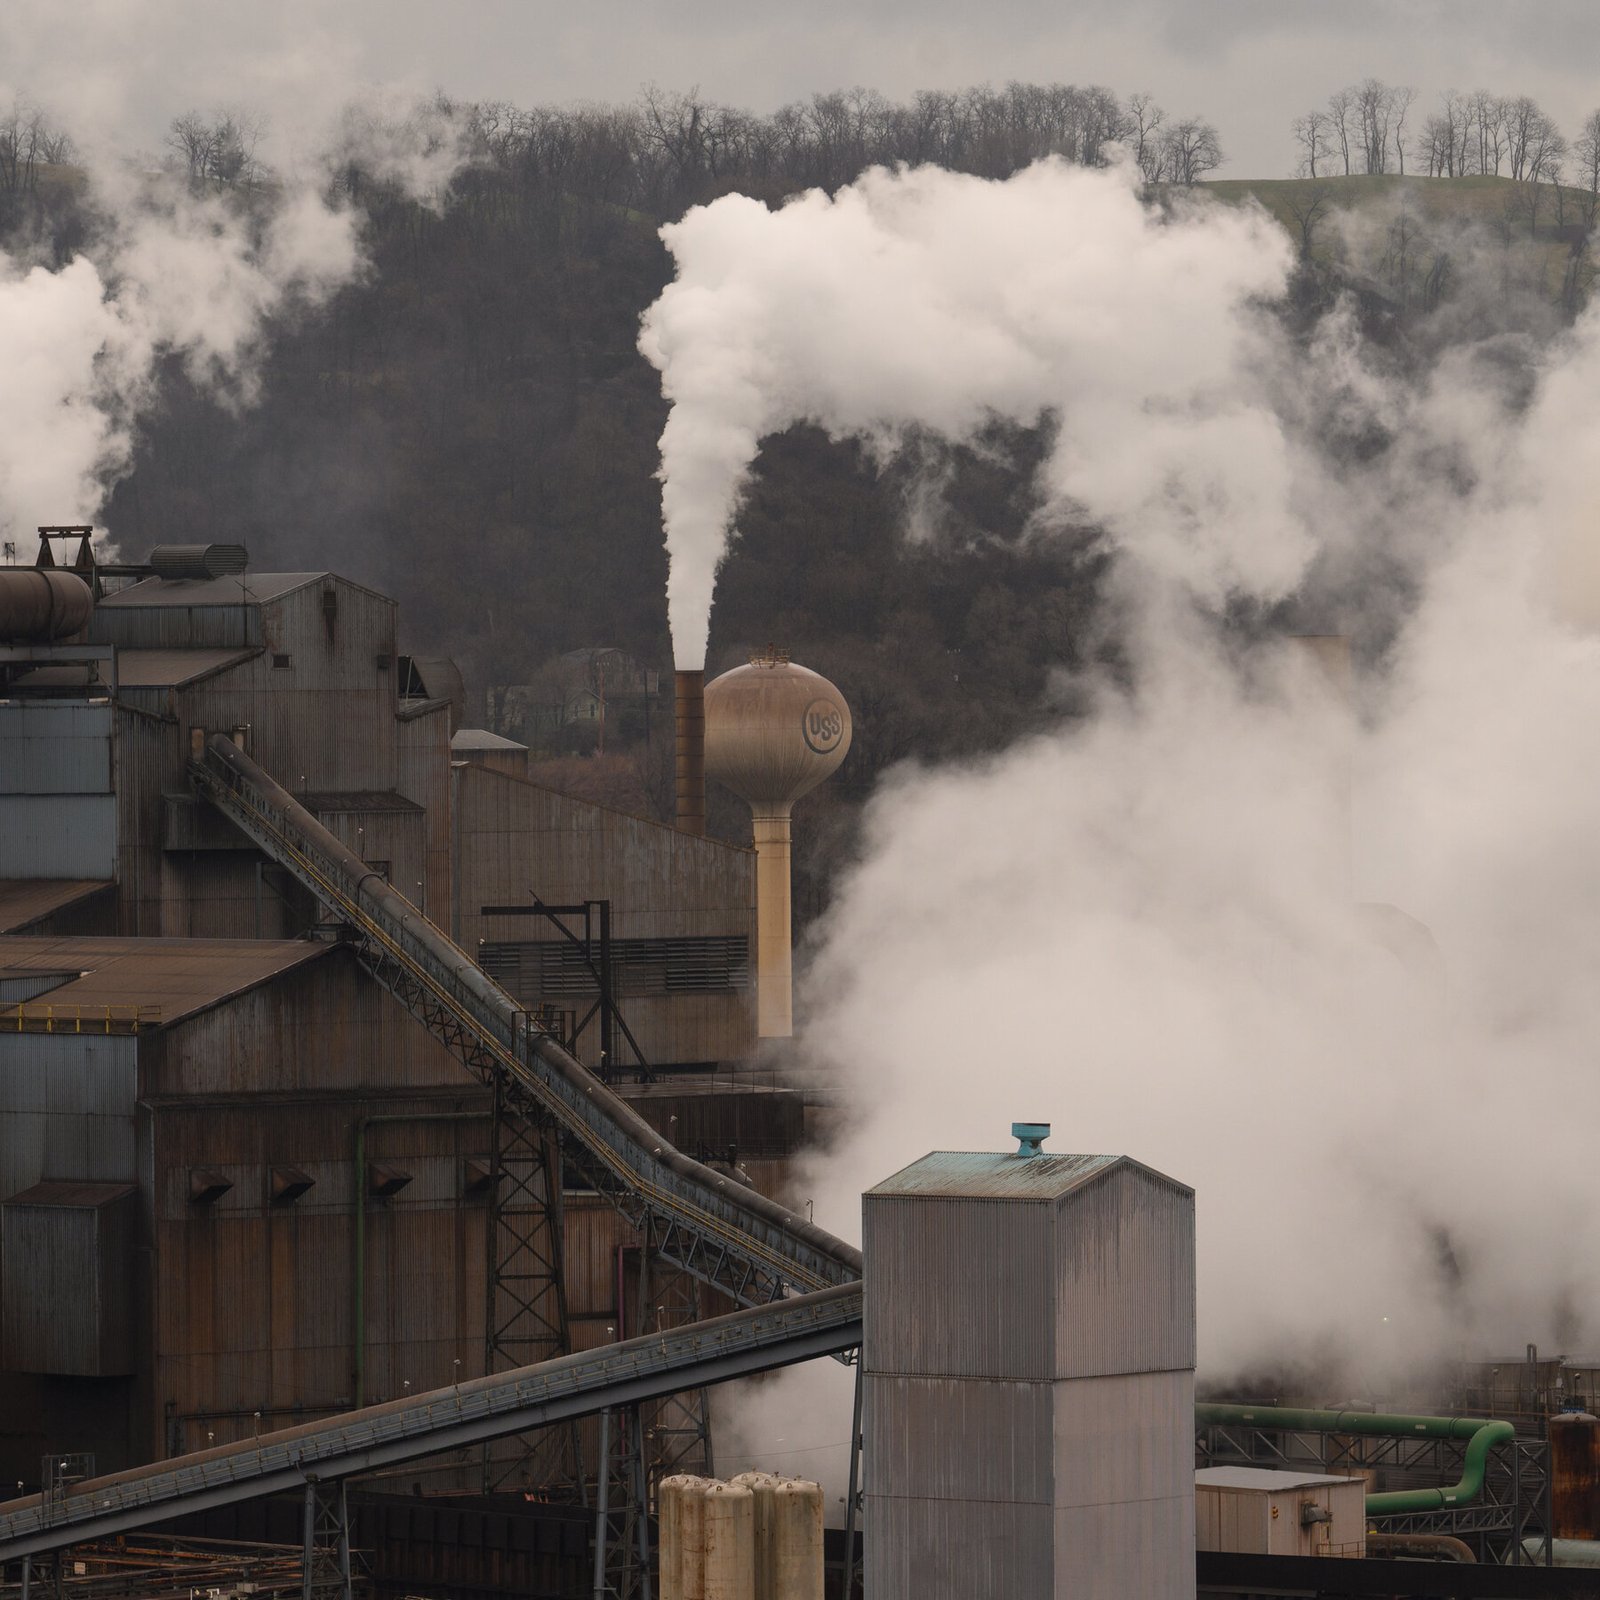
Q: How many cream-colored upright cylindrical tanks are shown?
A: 6